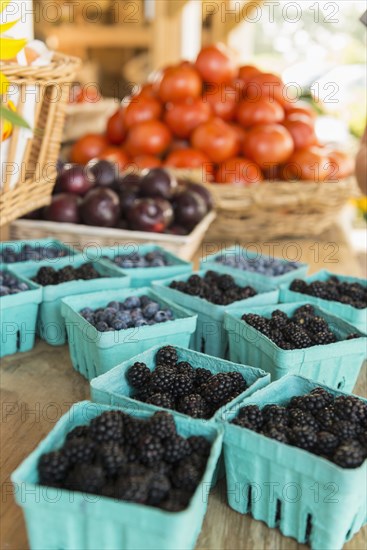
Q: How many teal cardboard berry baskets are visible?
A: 12